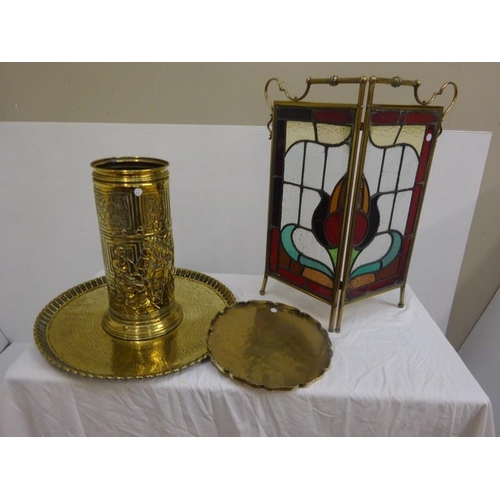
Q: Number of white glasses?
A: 12